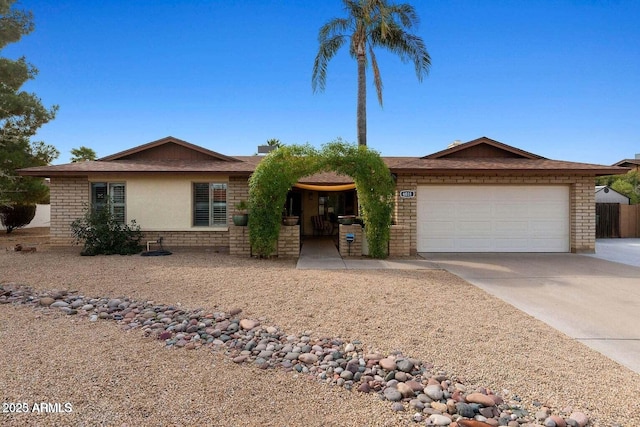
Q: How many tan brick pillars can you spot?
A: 4